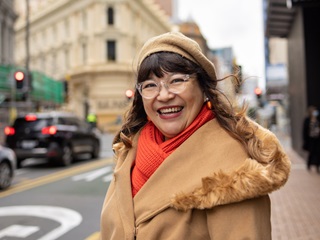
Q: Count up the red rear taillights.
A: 3